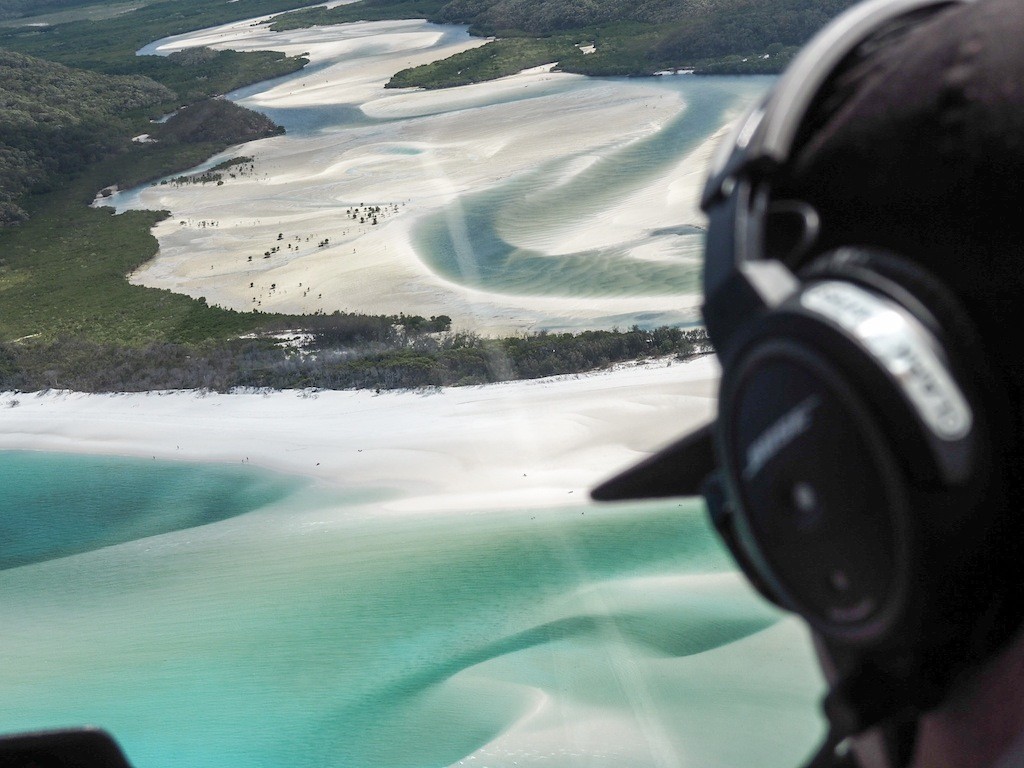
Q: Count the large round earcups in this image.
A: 1